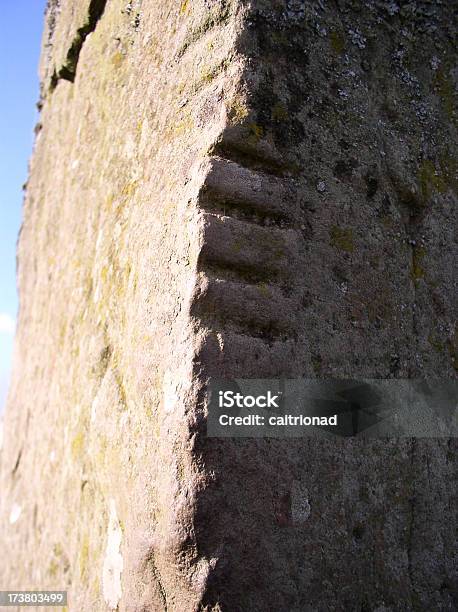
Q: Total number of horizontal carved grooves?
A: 4